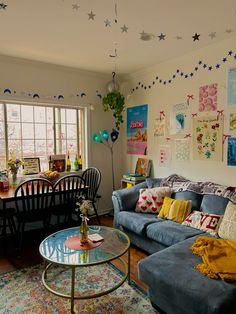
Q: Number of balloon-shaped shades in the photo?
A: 3